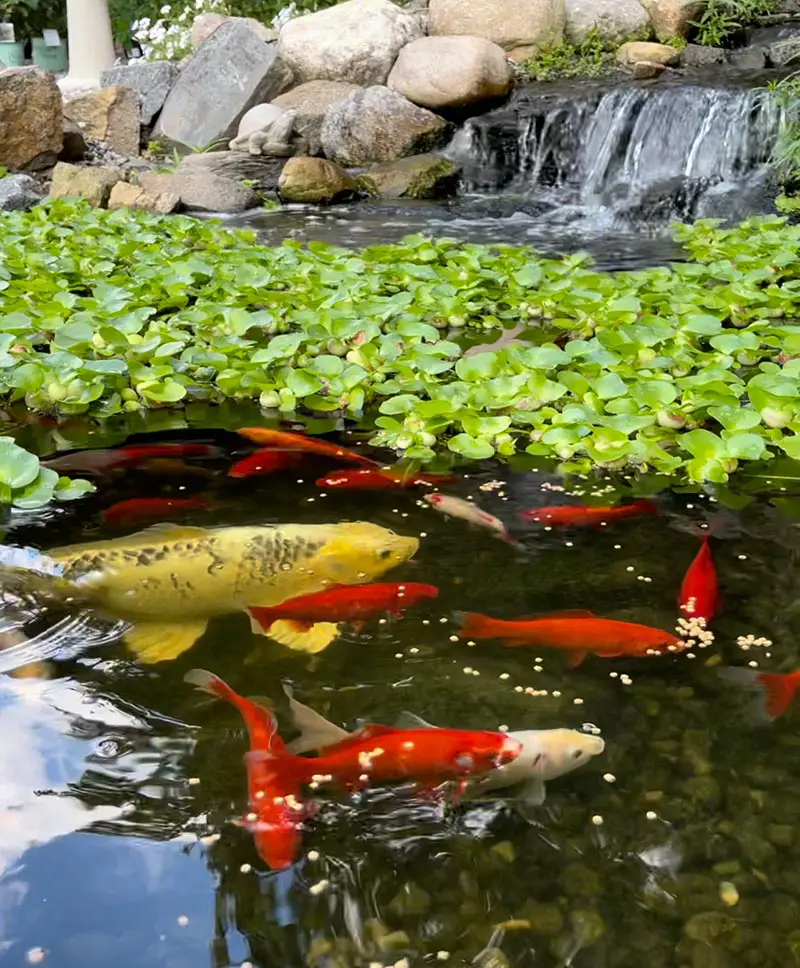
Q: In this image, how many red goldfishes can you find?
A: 12